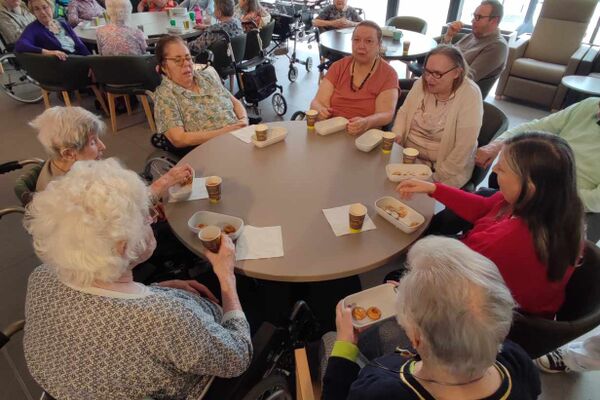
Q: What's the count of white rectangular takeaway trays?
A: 8